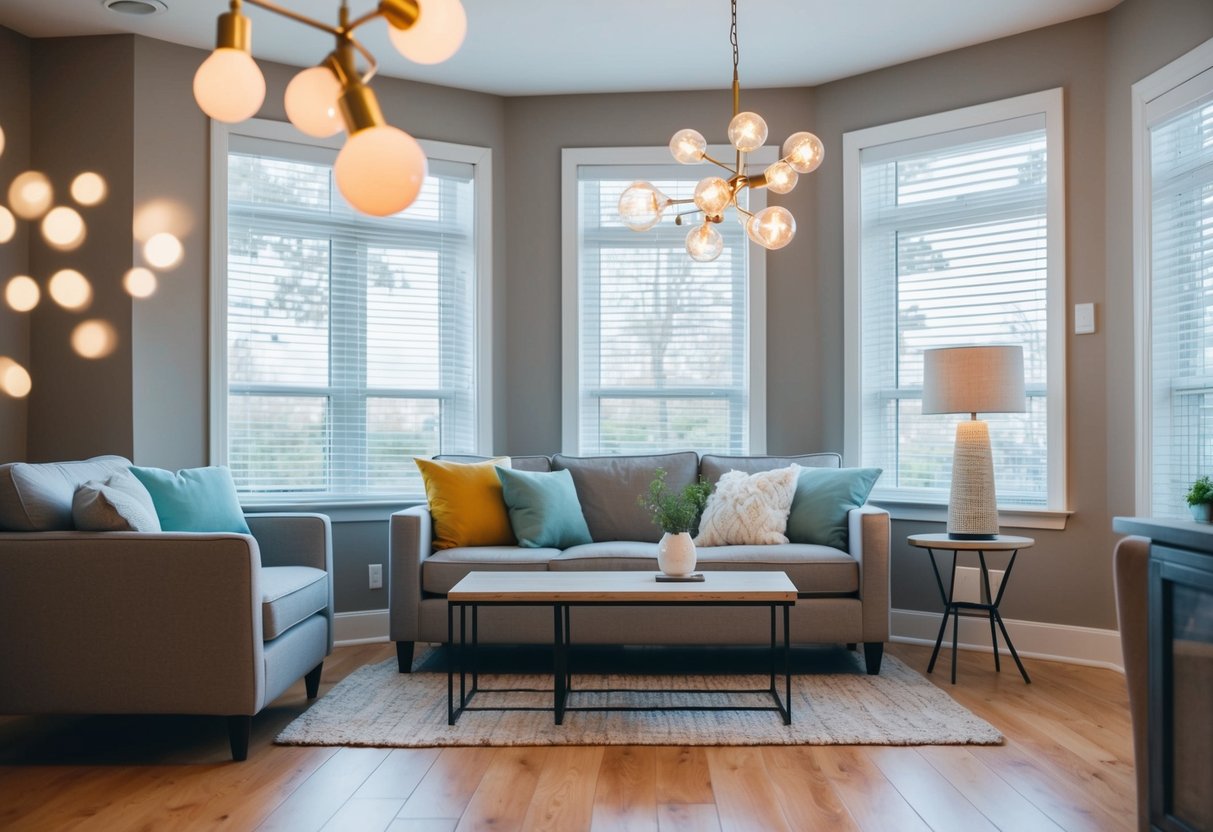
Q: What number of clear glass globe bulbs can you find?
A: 8